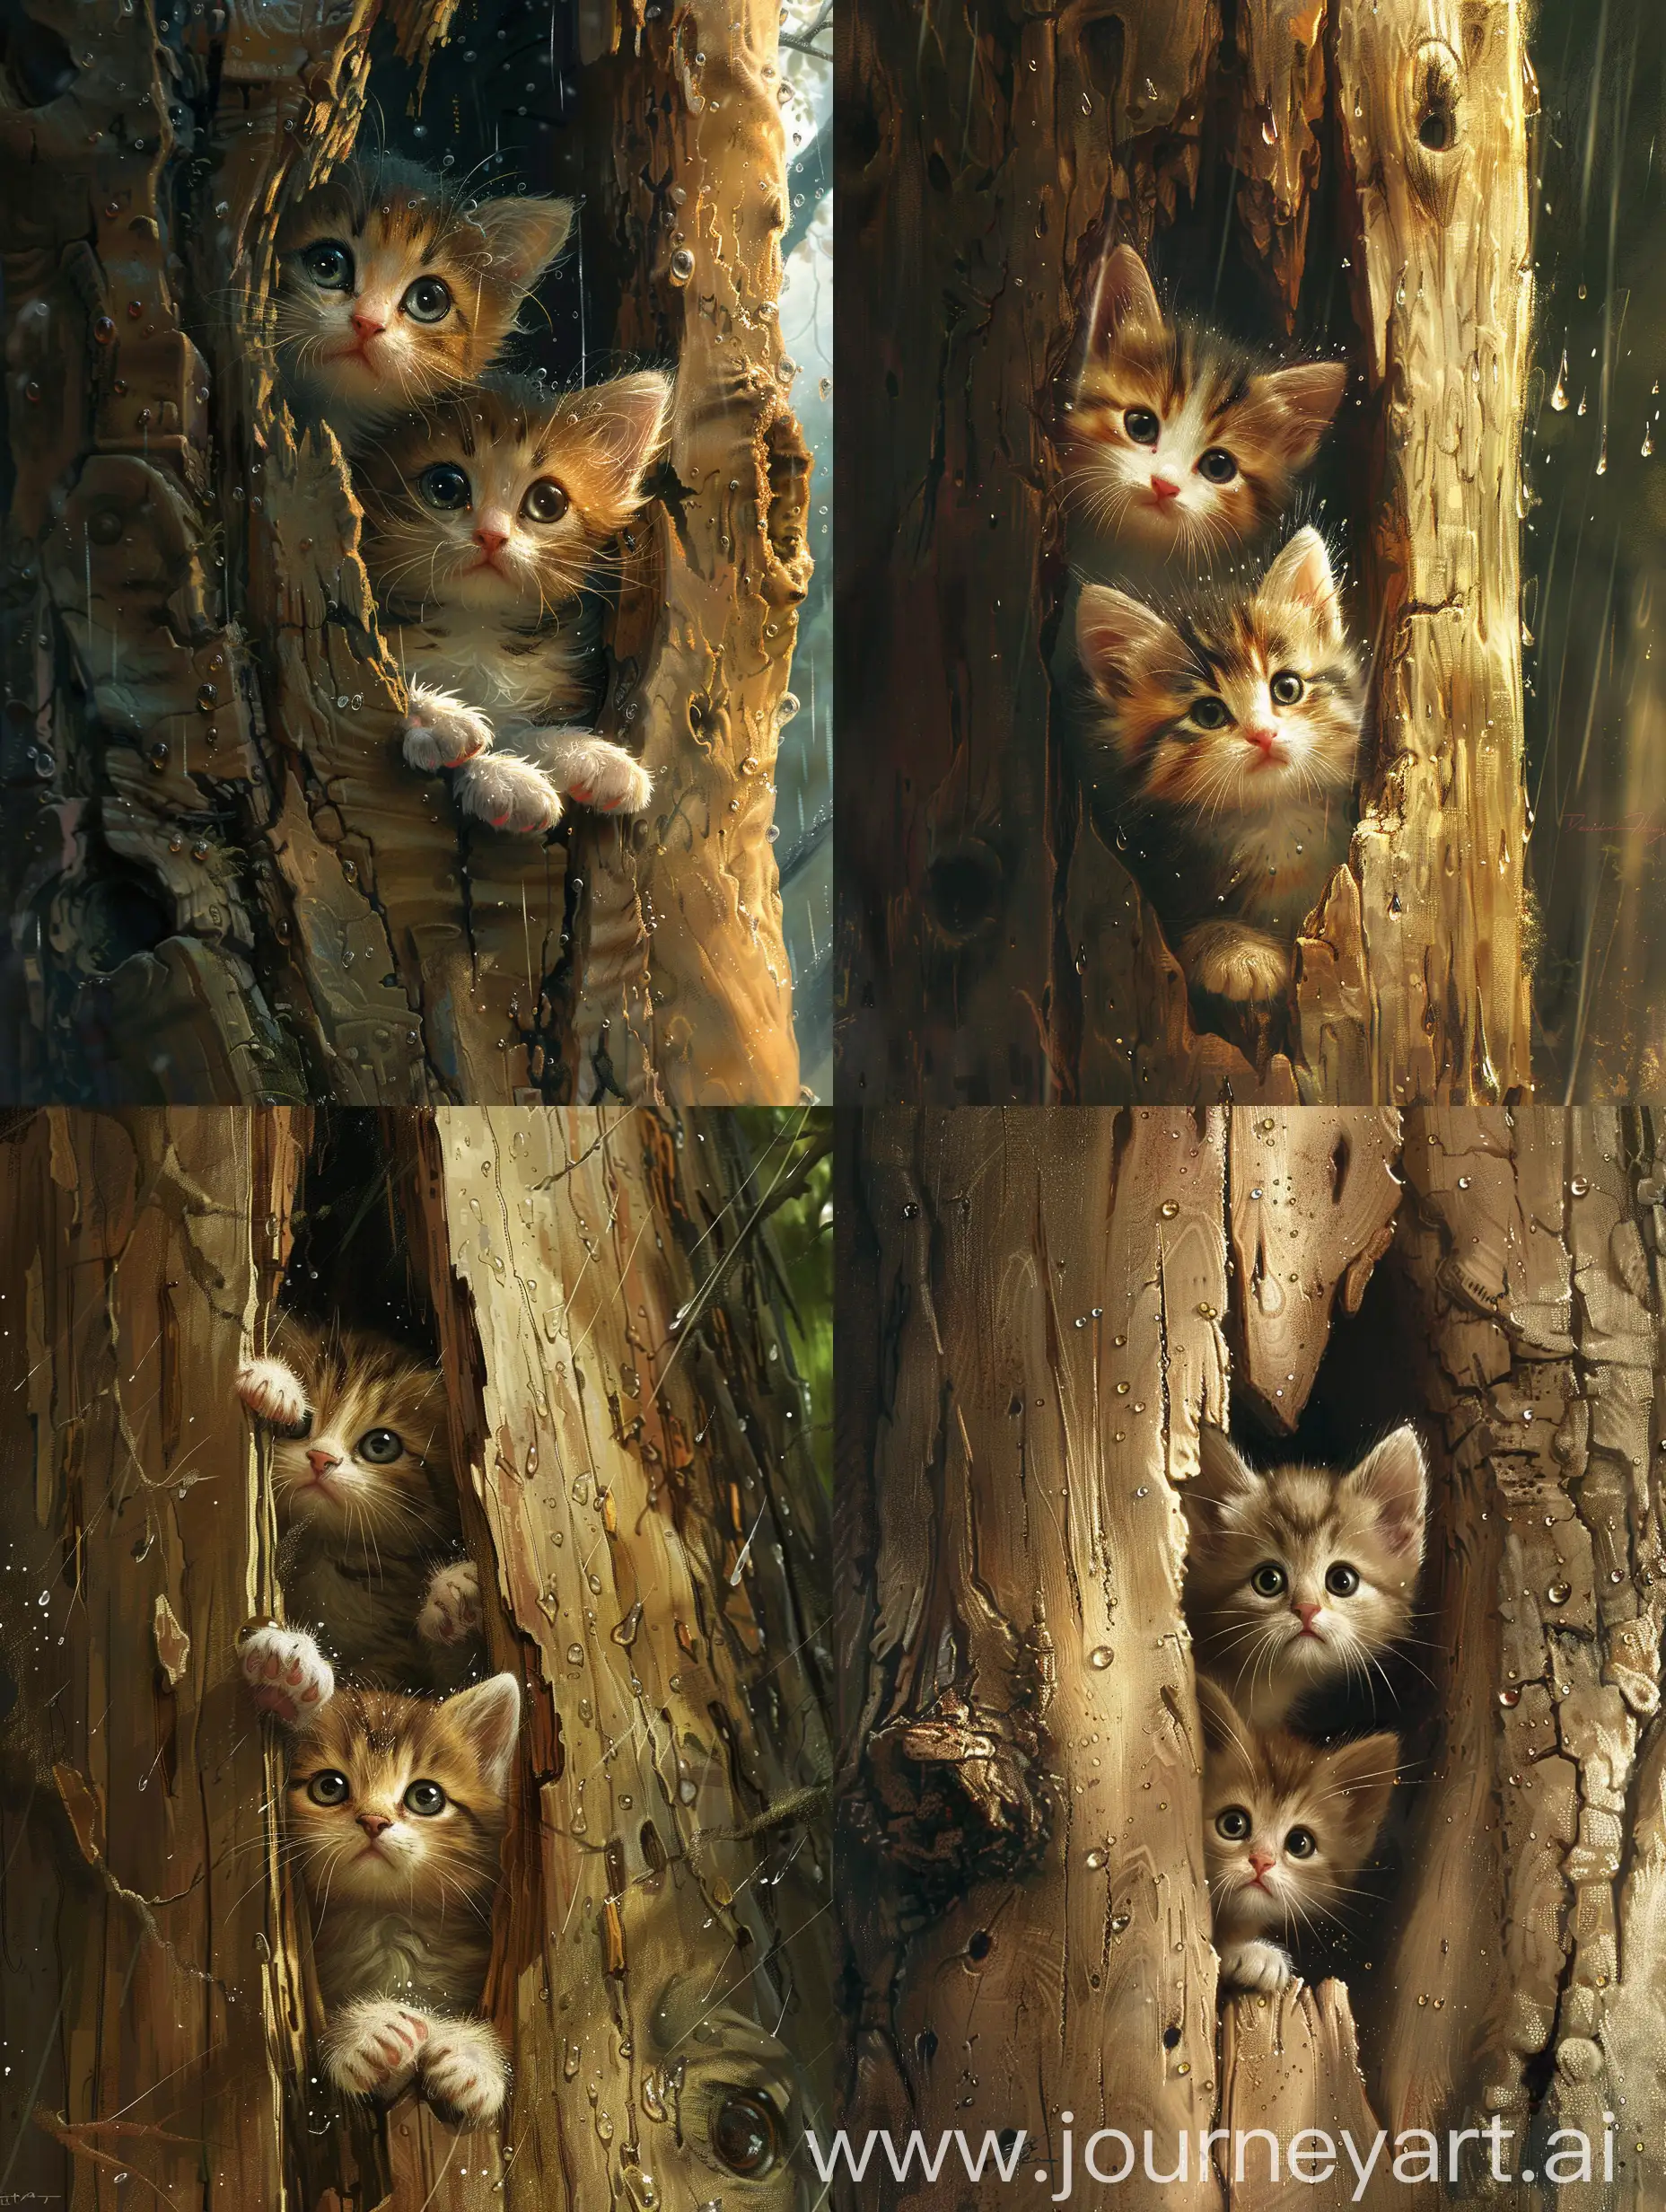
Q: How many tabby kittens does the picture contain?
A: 8